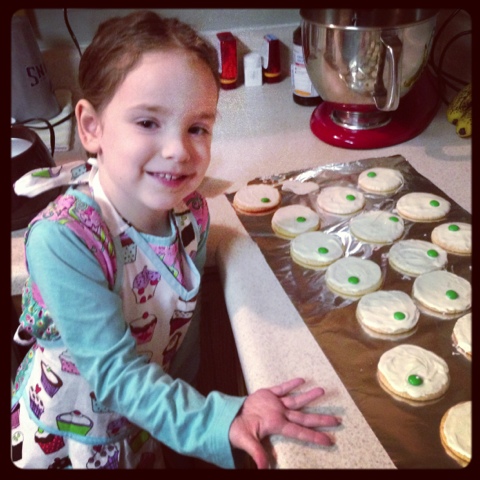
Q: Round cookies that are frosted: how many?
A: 15